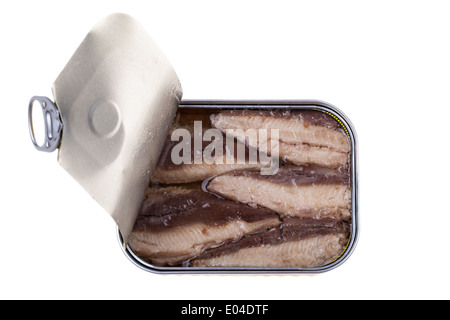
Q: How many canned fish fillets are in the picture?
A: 5